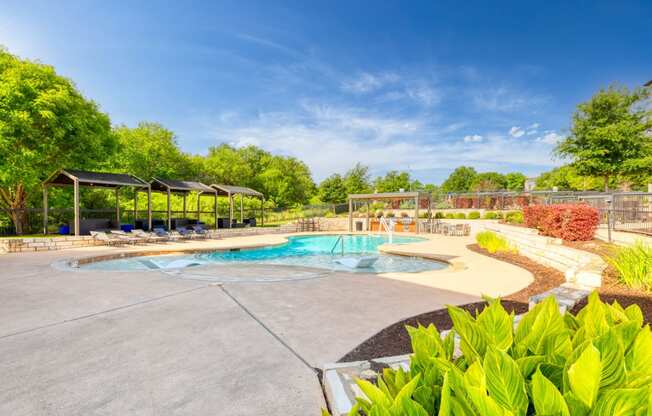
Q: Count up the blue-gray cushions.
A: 3